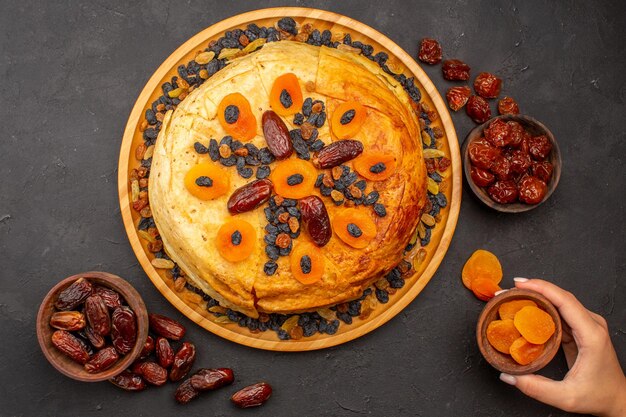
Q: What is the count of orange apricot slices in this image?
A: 15